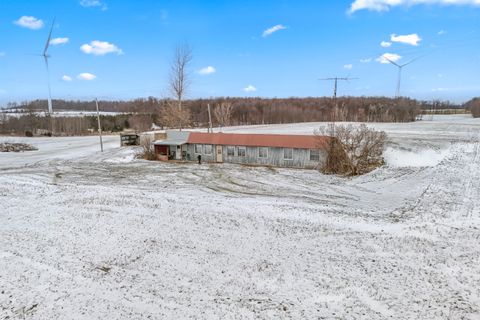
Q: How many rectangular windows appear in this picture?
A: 7